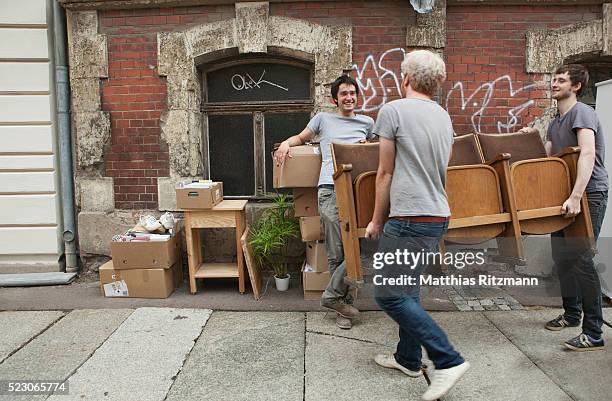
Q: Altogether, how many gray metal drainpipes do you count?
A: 1